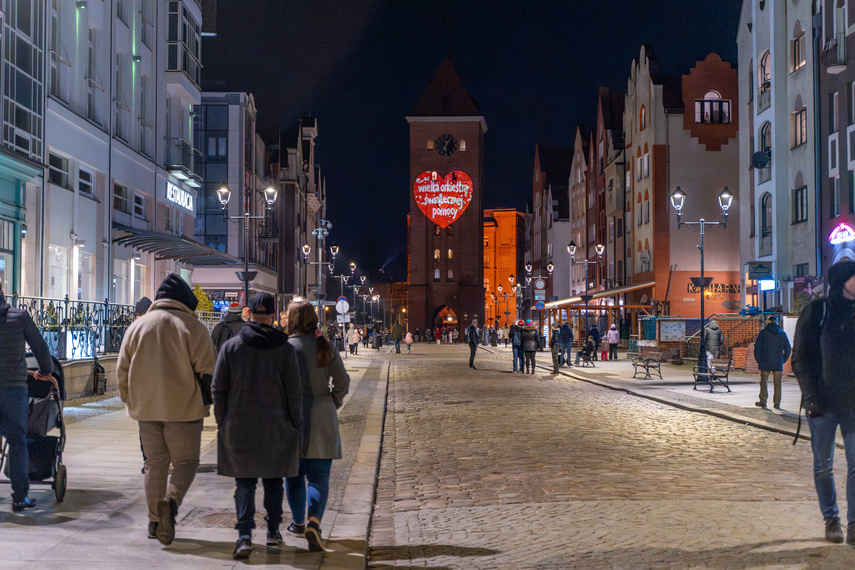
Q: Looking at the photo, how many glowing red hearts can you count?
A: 1